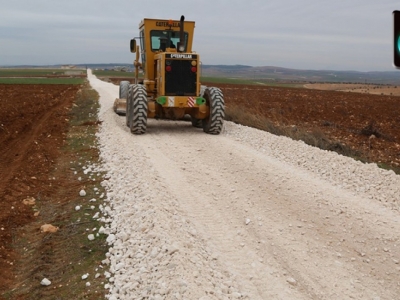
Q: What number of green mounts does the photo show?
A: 2